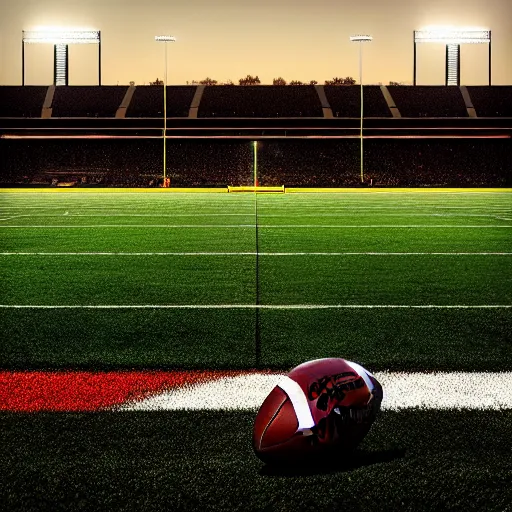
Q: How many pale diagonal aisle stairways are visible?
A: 6